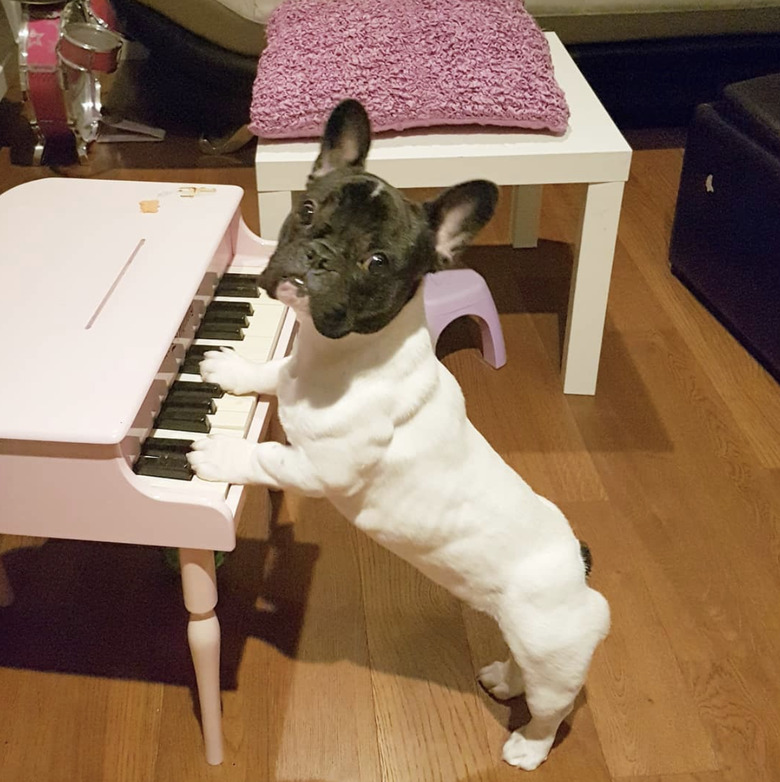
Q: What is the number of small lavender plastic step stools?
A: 1